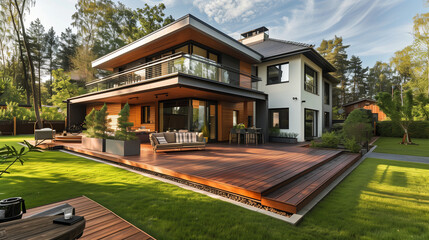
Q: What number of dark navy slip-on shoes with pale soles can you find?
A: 0